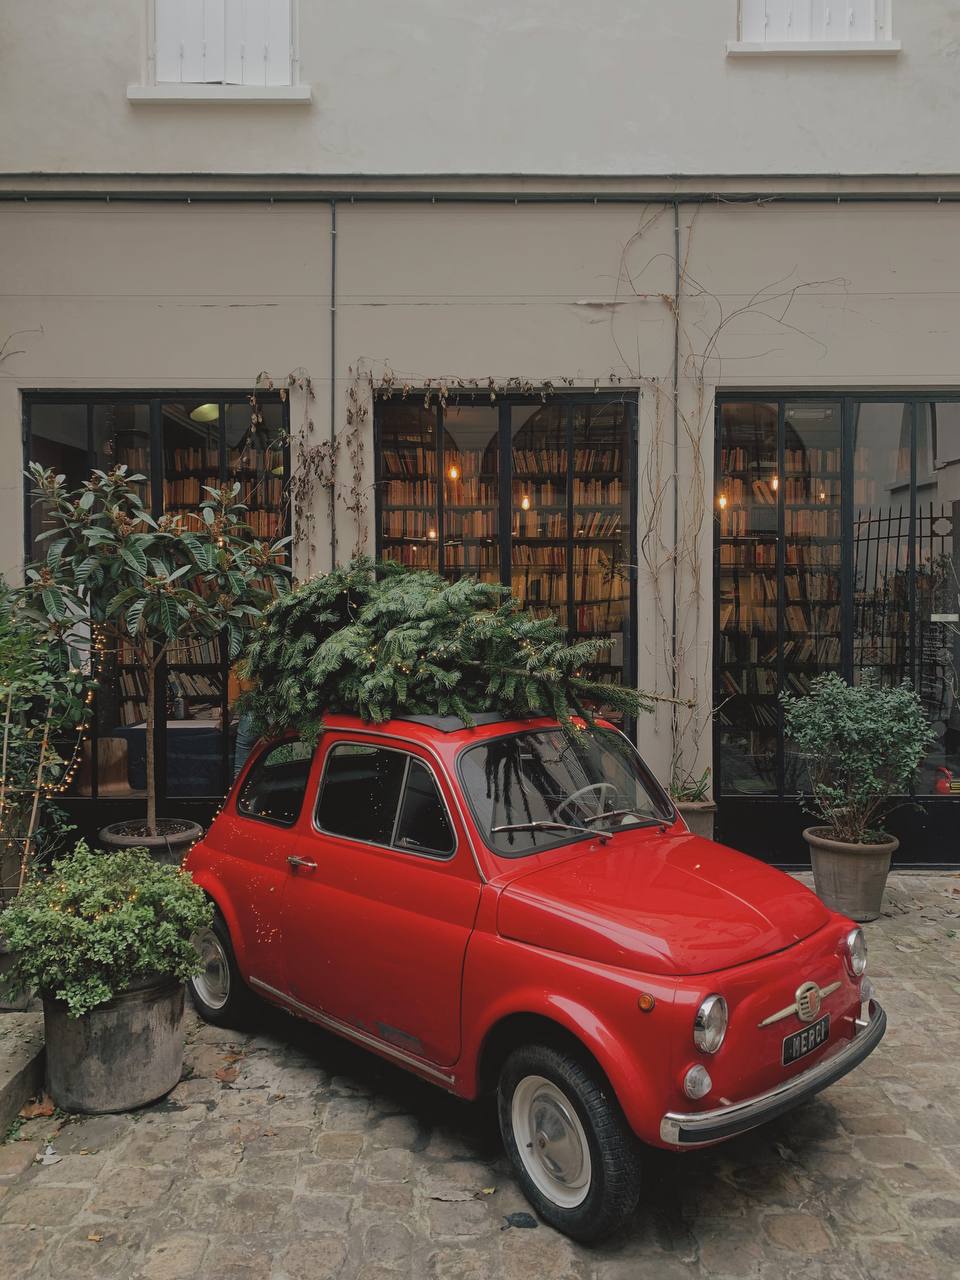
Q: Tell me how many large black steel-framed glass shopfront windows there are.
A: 3